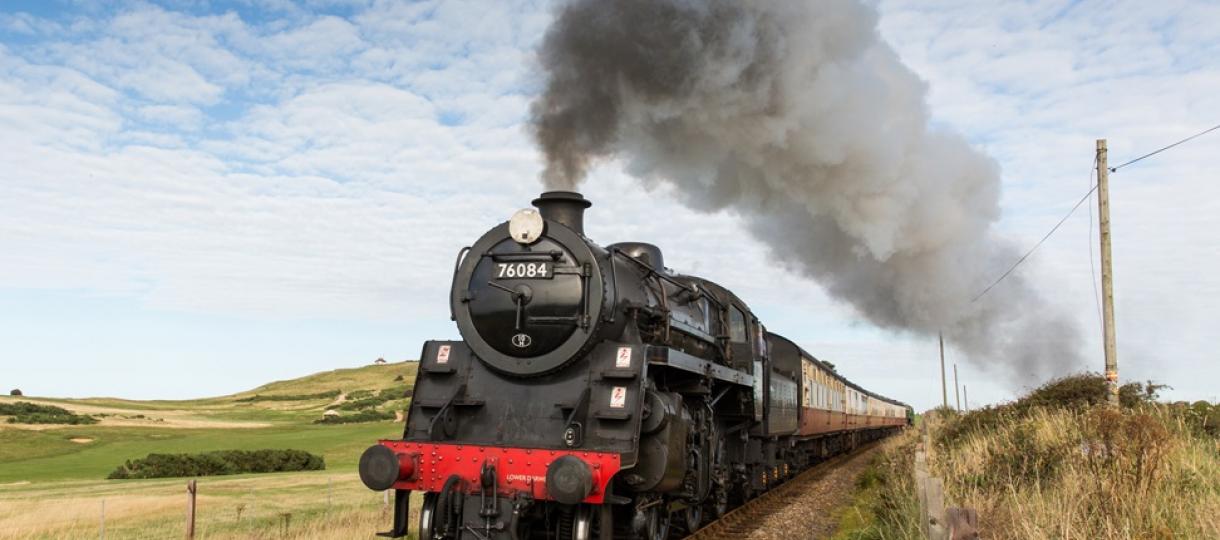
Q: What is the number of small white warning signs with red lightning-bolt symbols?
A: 3